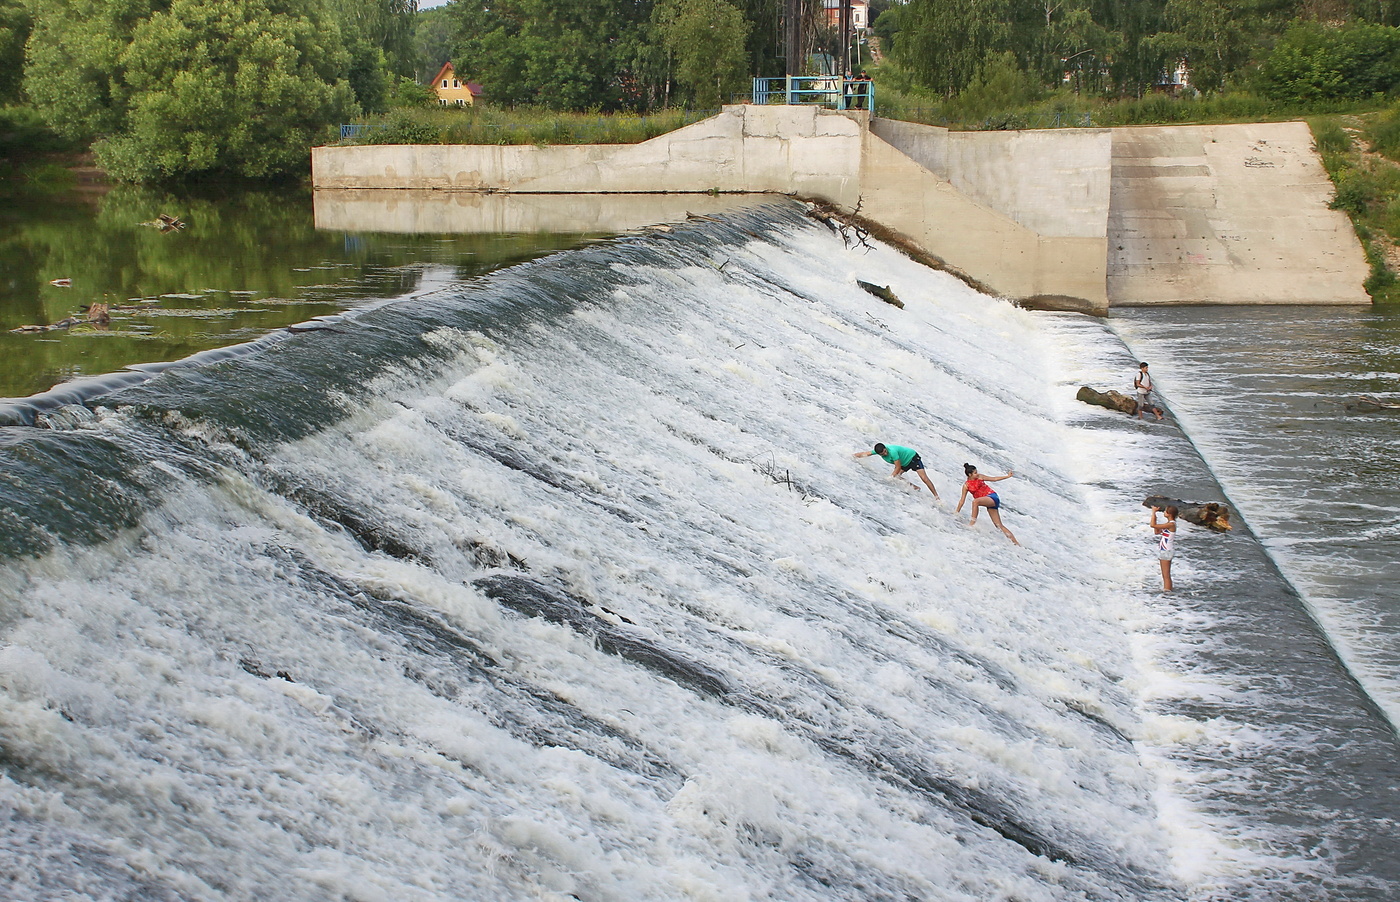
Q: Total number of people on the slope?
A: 2